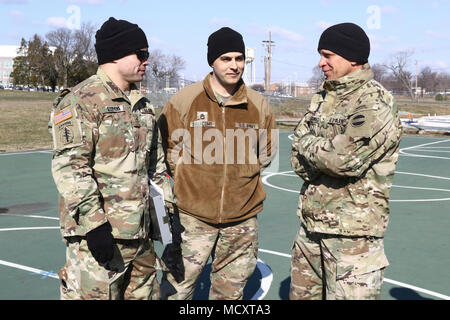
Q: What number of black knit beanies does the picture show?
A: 3